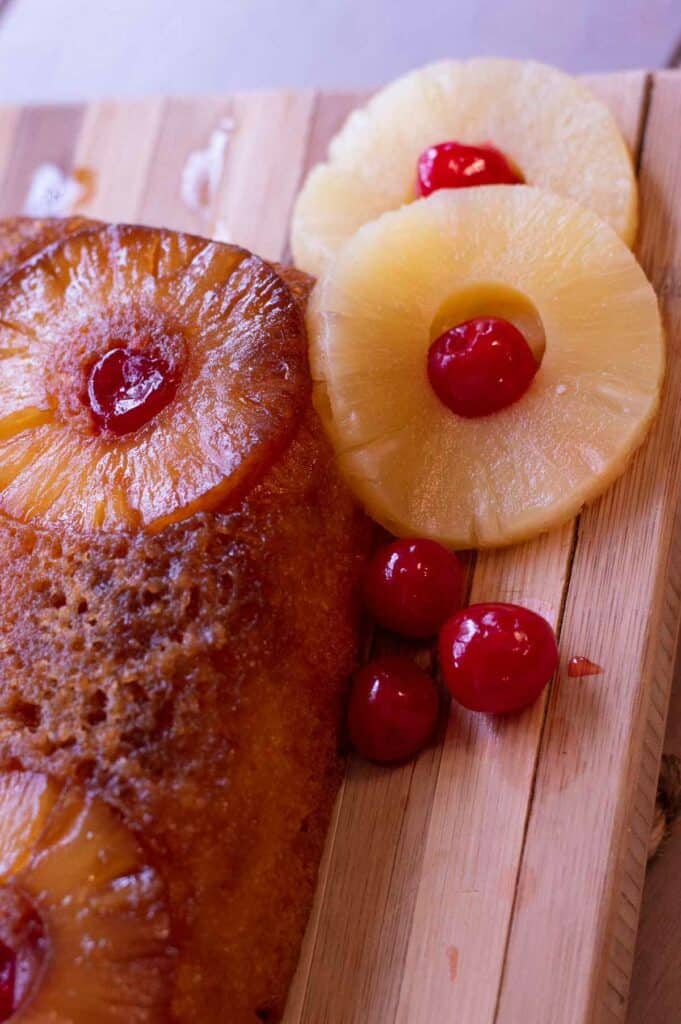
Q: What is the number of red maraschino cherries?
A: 7